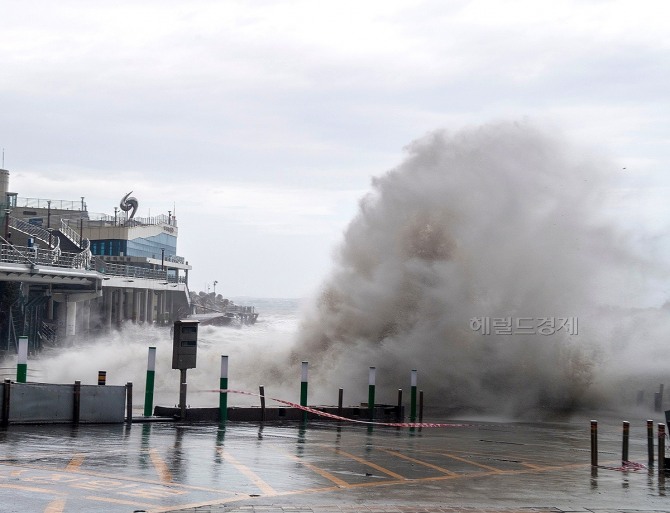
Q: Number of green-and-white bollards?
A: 6